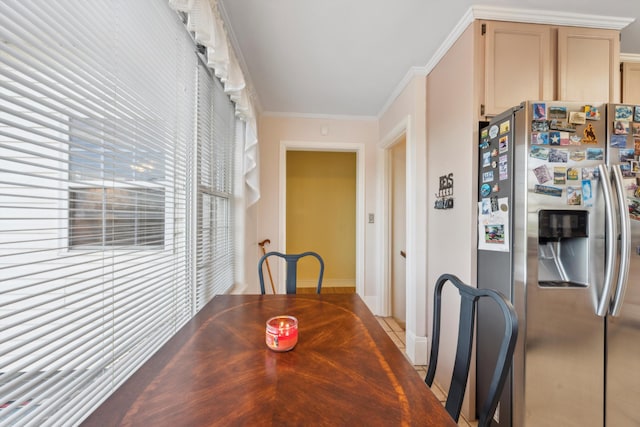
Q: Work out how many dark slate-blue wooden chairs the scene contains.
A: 2